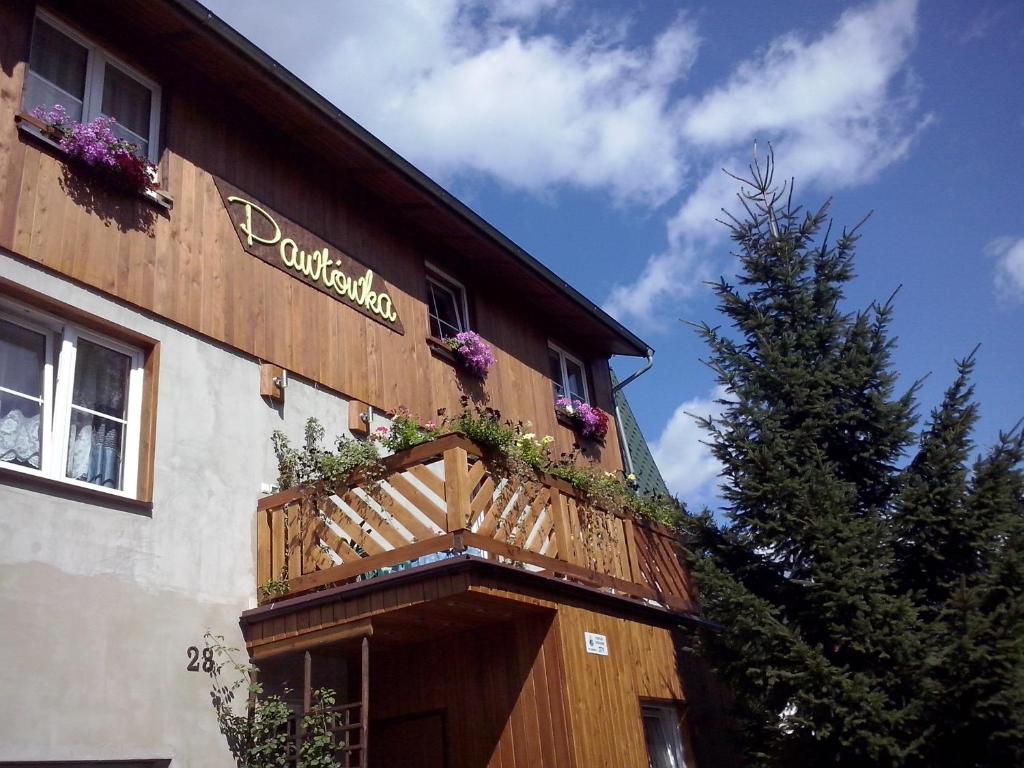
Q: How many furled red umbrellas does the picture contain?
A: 0